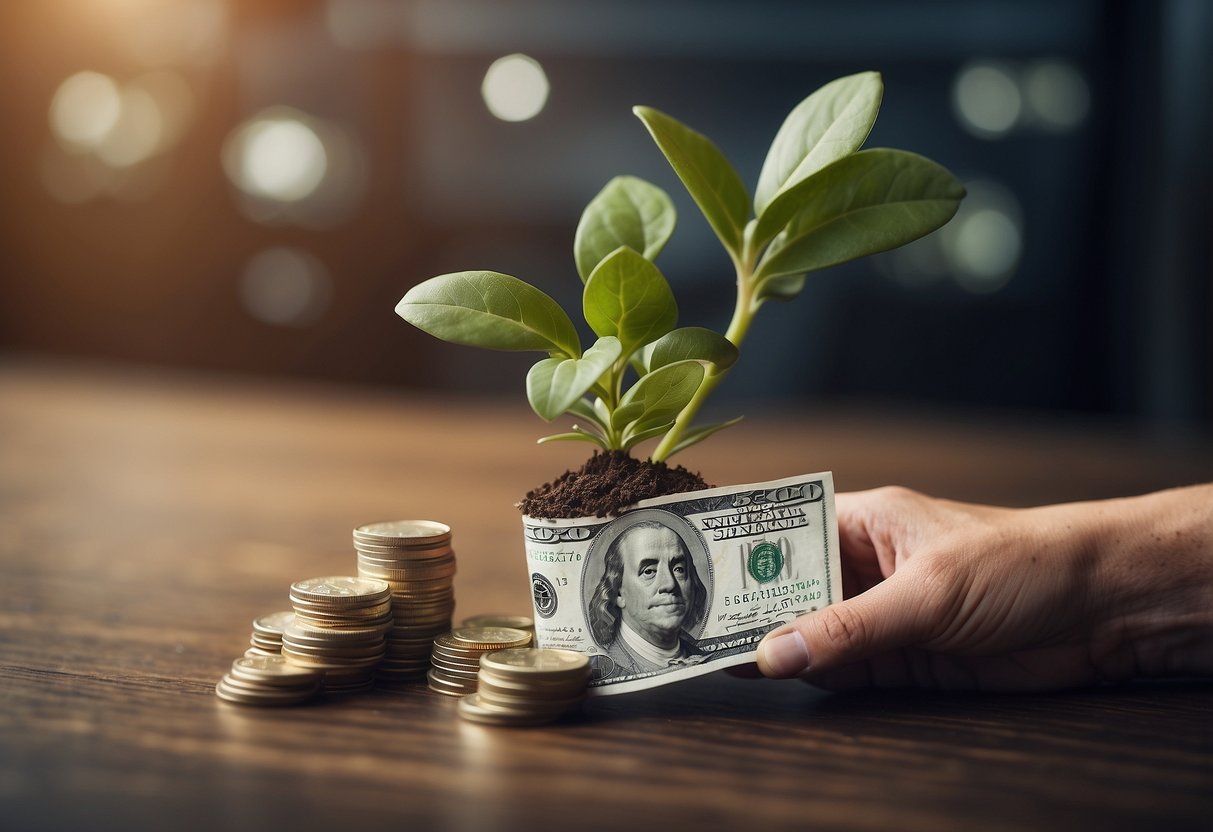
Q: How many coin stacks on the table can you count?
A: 7